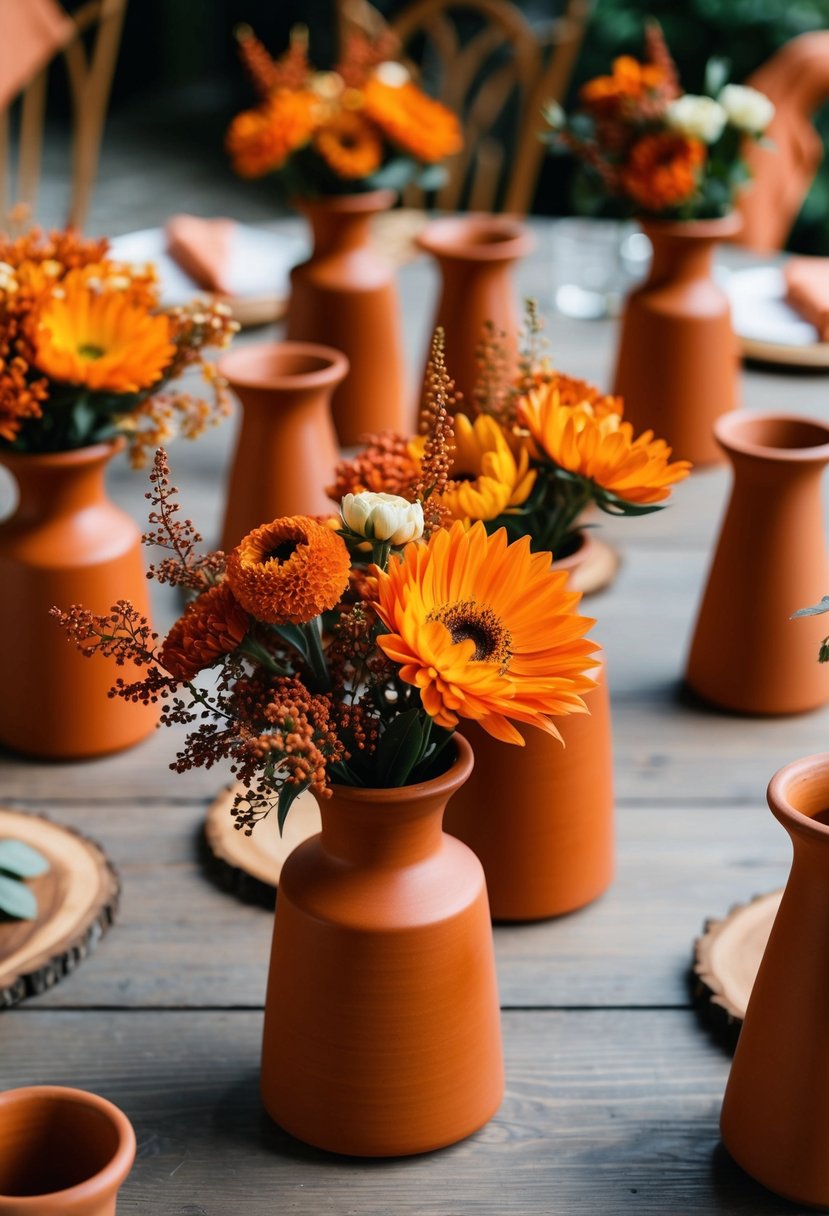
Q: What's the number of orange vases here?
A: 10